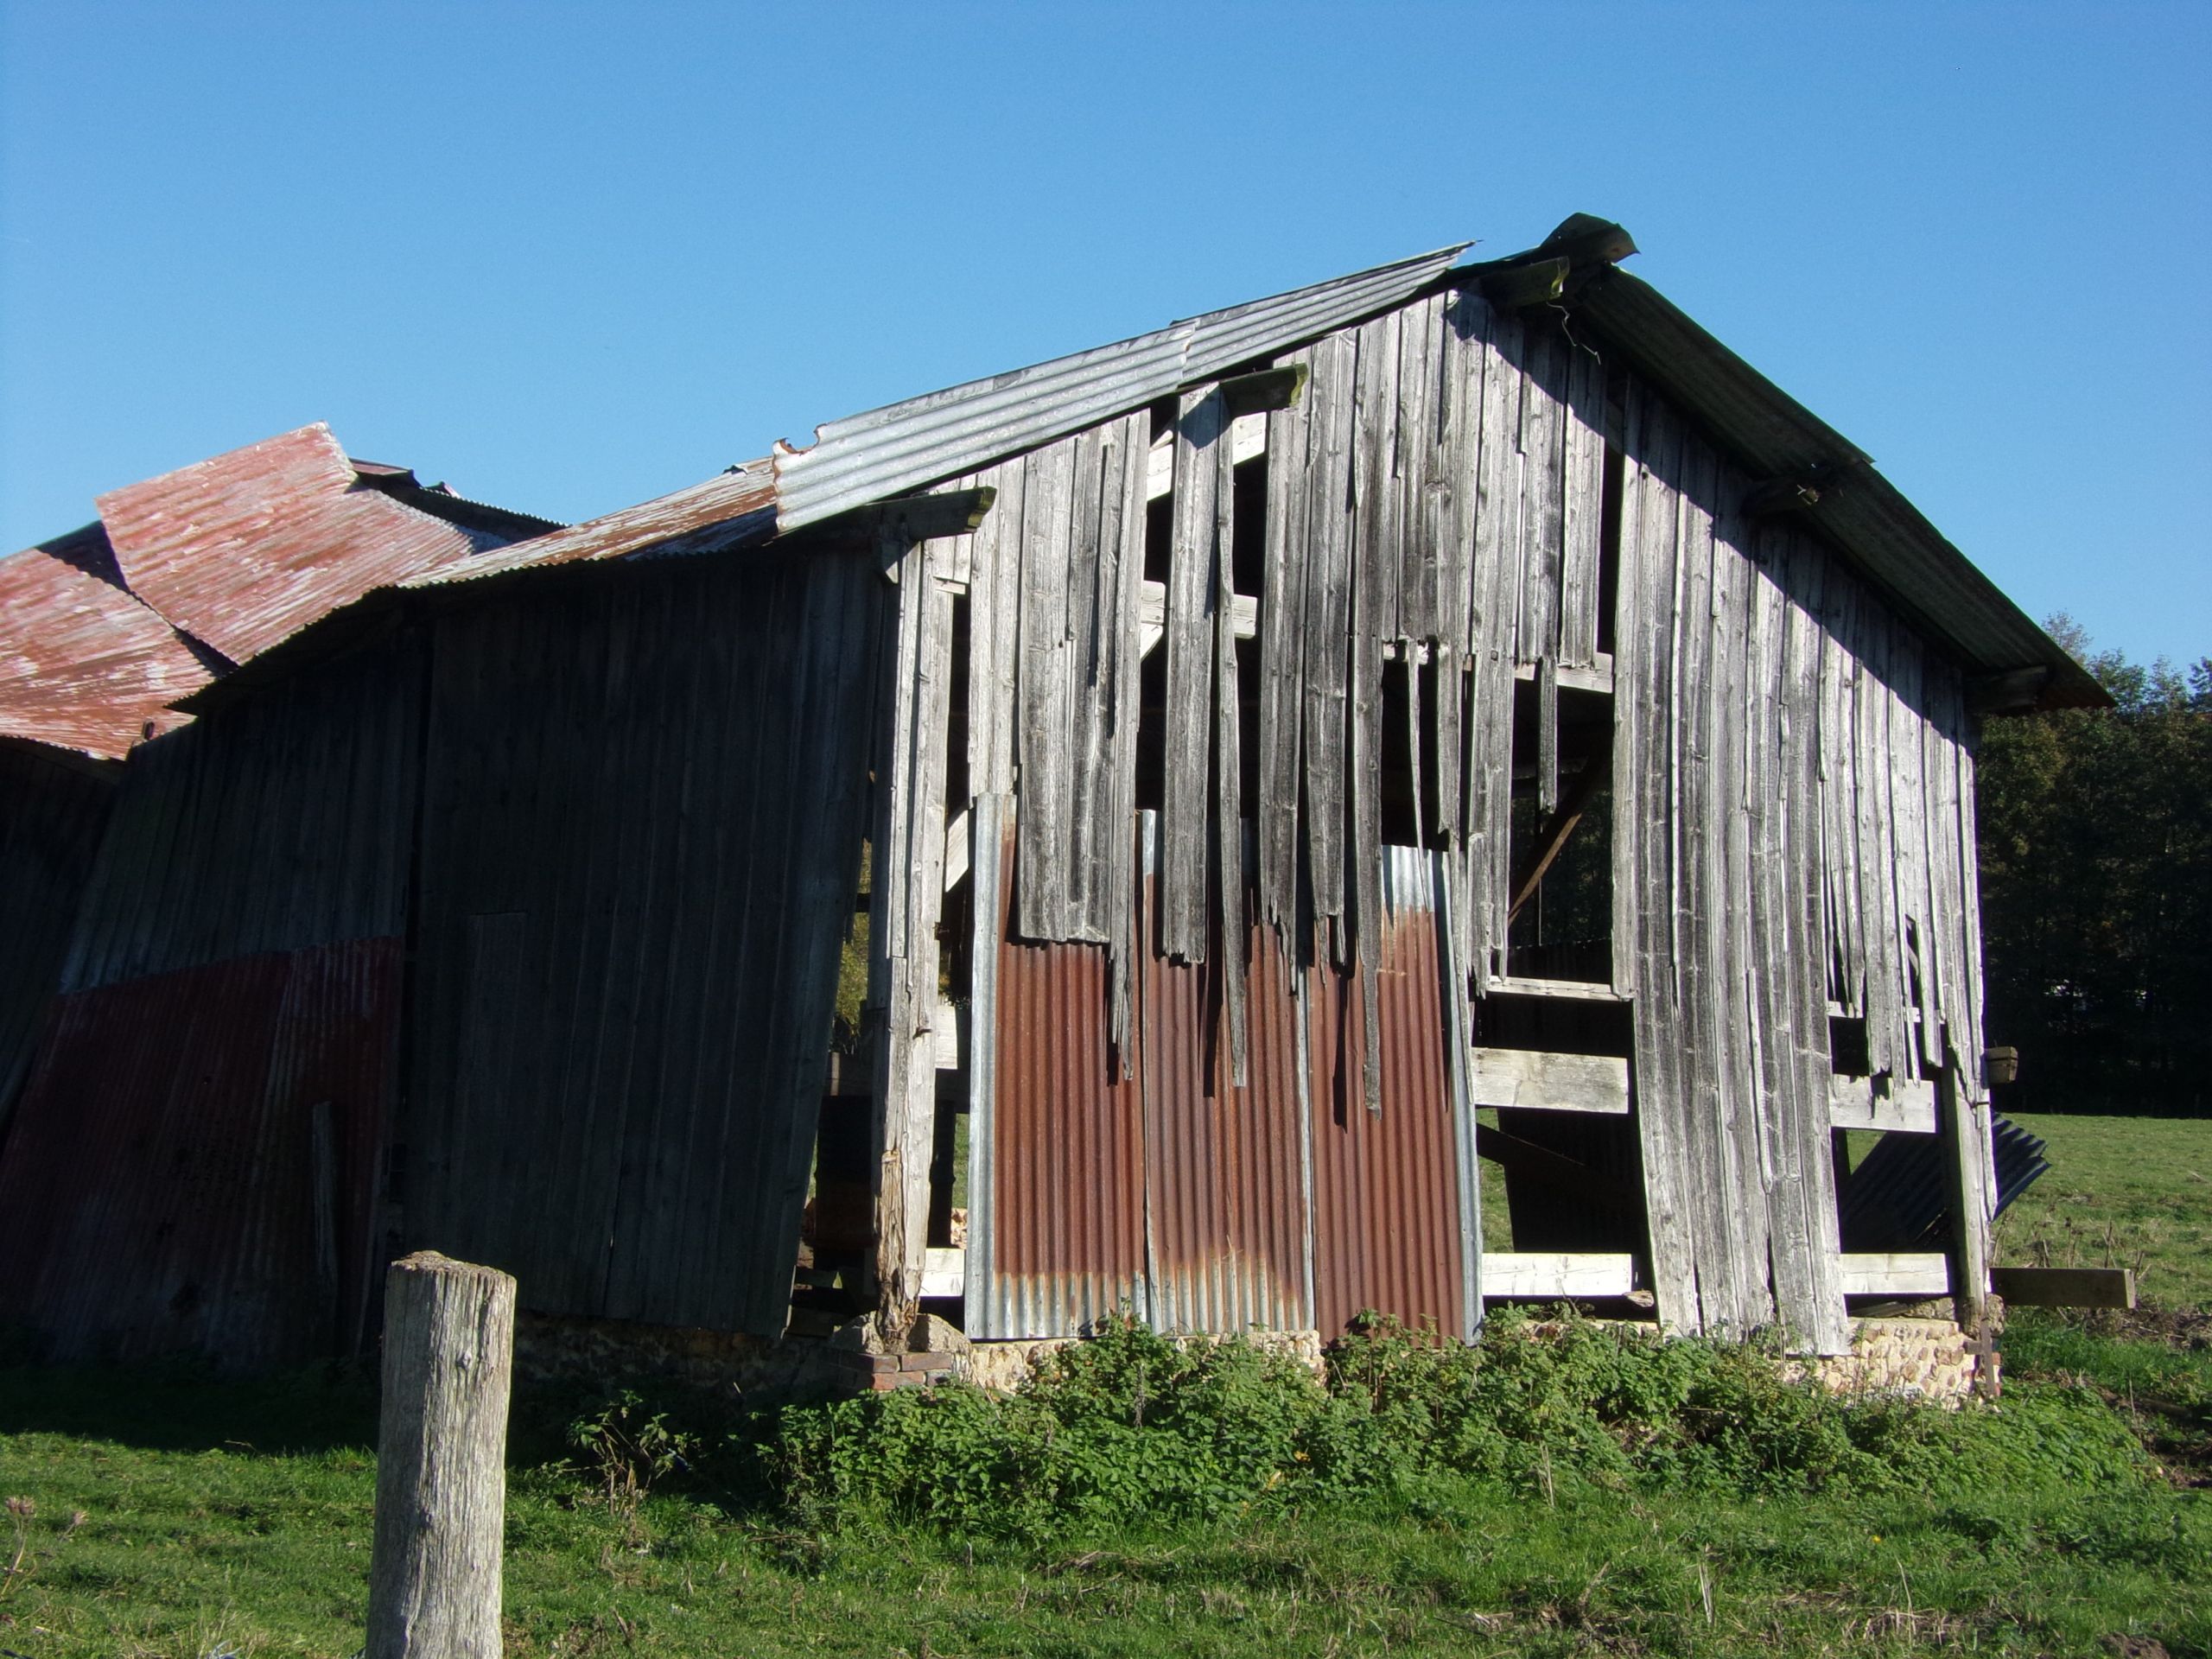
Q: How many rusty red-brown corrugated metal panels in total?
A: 3